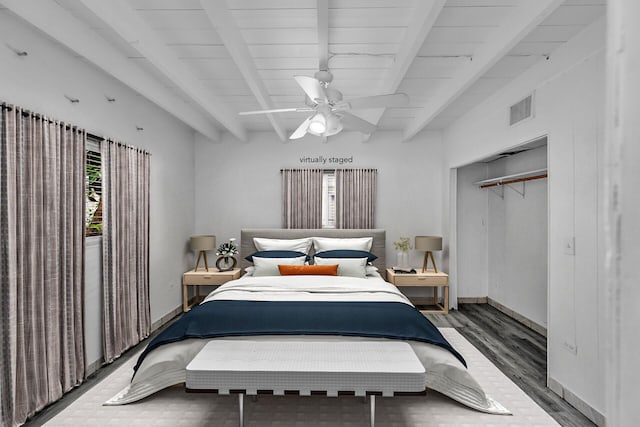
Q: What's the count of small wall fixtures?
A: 4